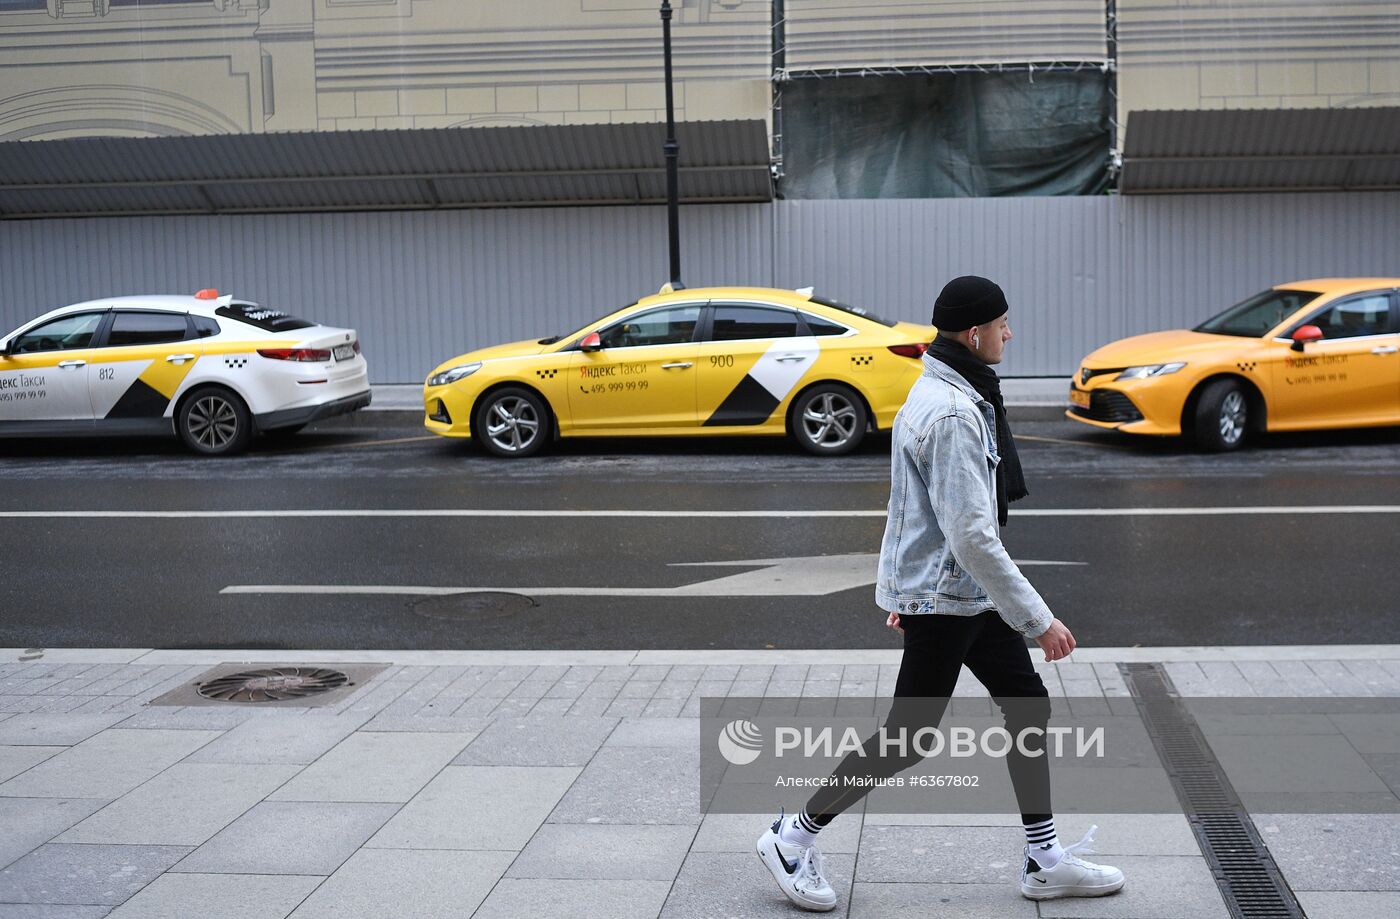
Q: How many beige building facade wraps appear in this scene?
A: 3